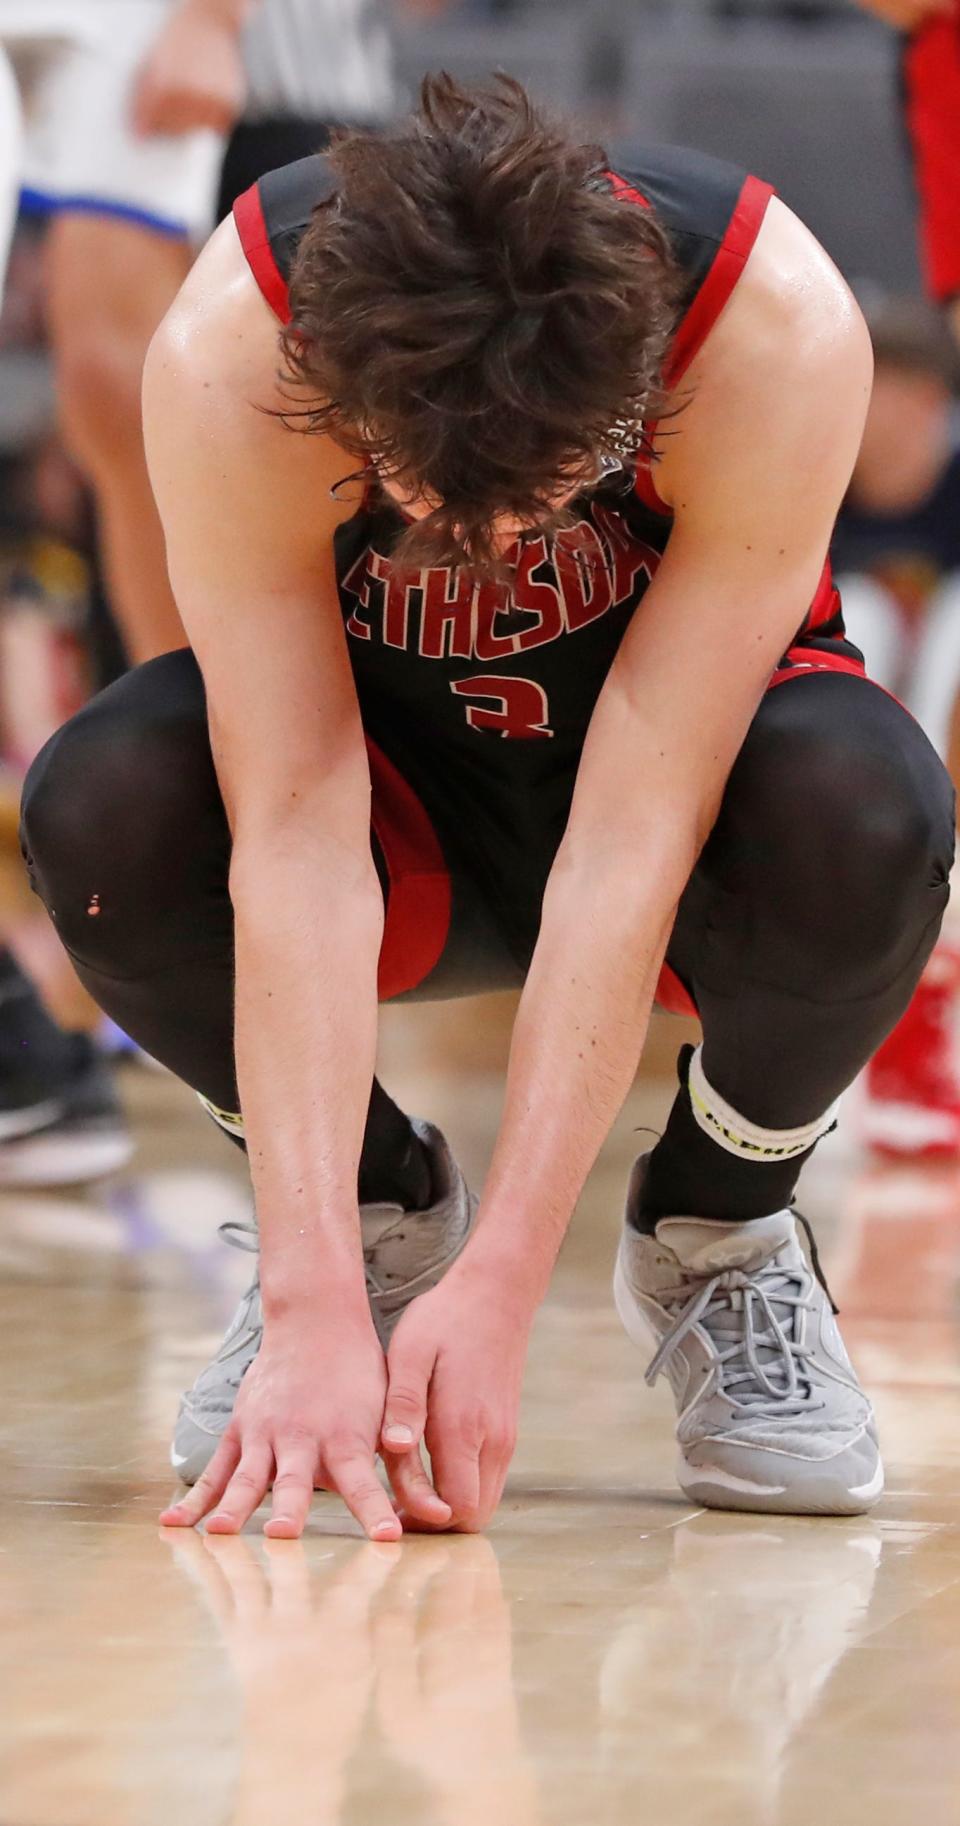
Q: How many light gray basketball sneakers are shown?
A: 2